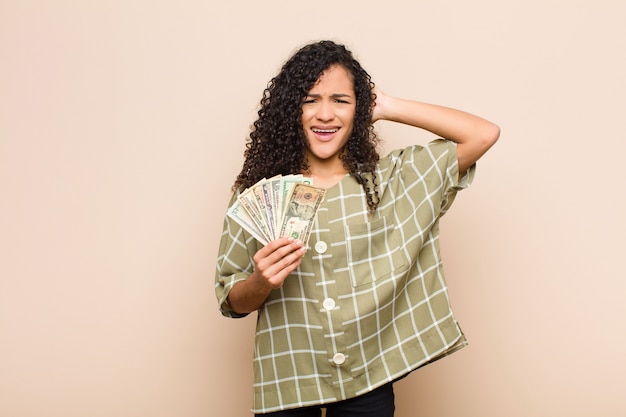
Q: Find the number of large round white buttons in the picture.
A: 3